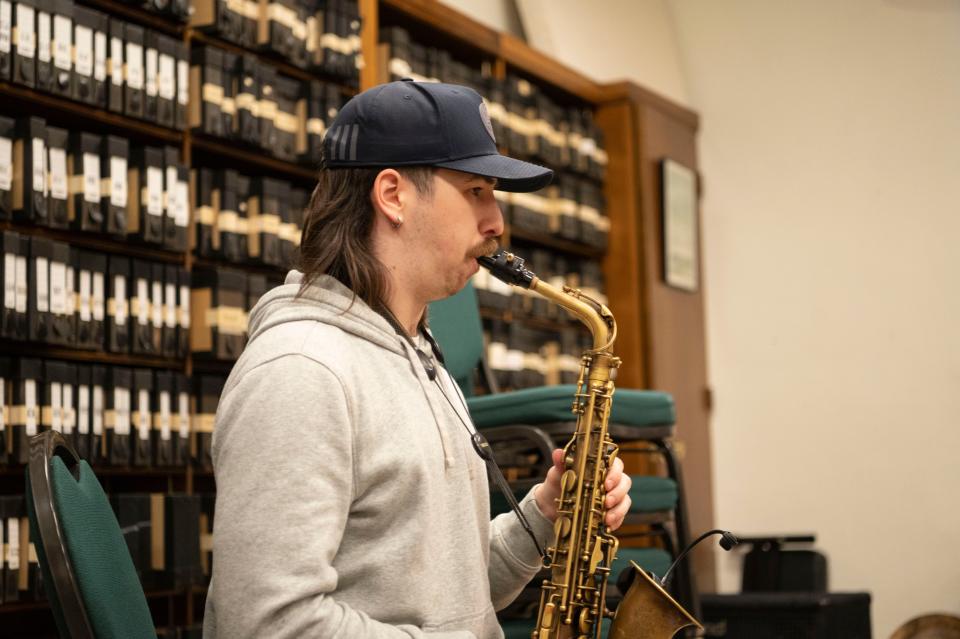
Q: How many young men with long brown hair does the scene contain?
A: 1